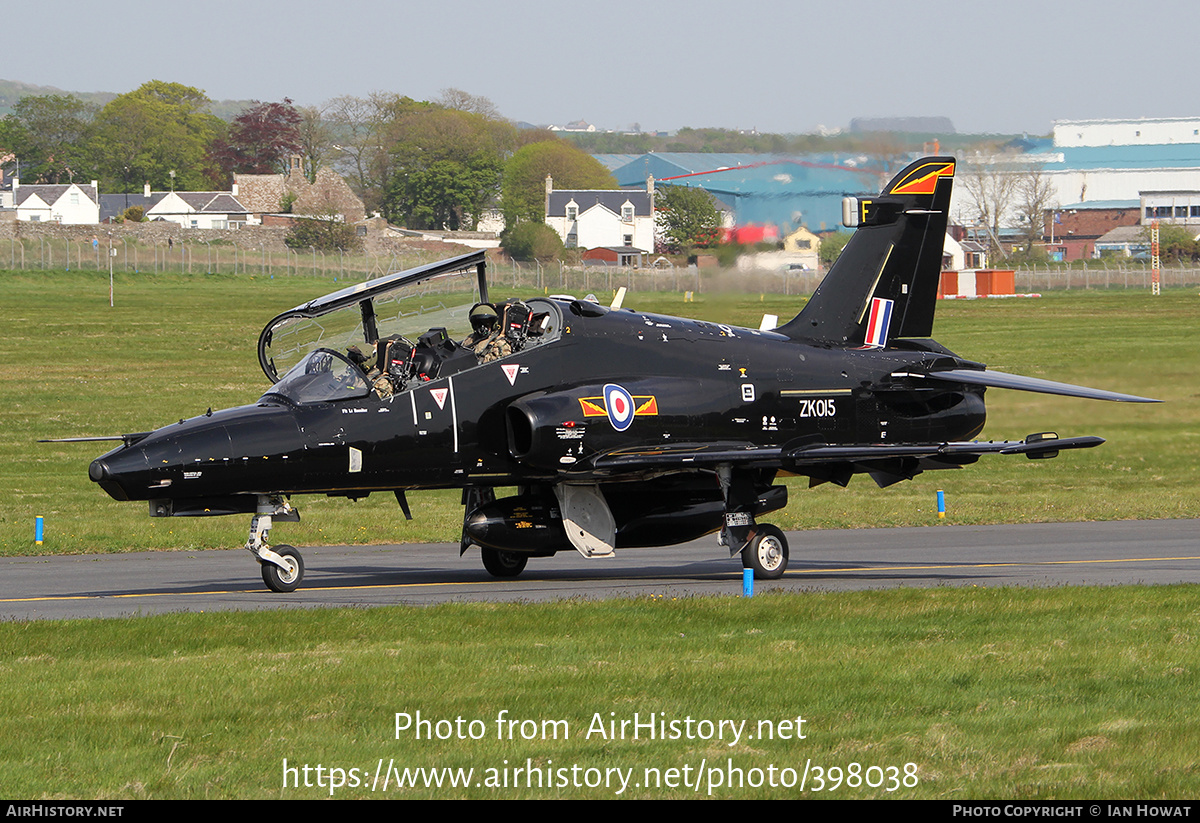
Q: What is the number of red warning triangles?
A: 2